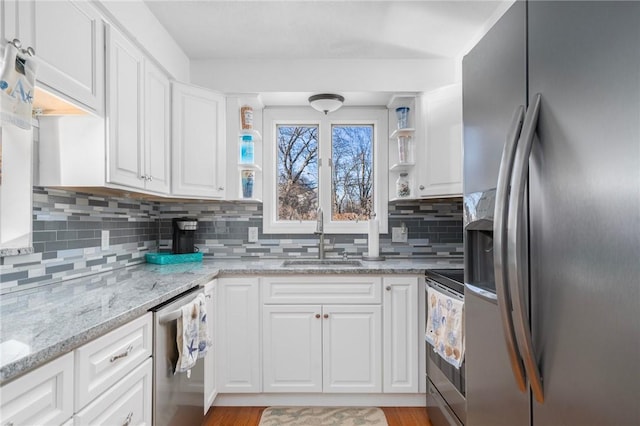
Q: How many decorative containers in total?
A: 6